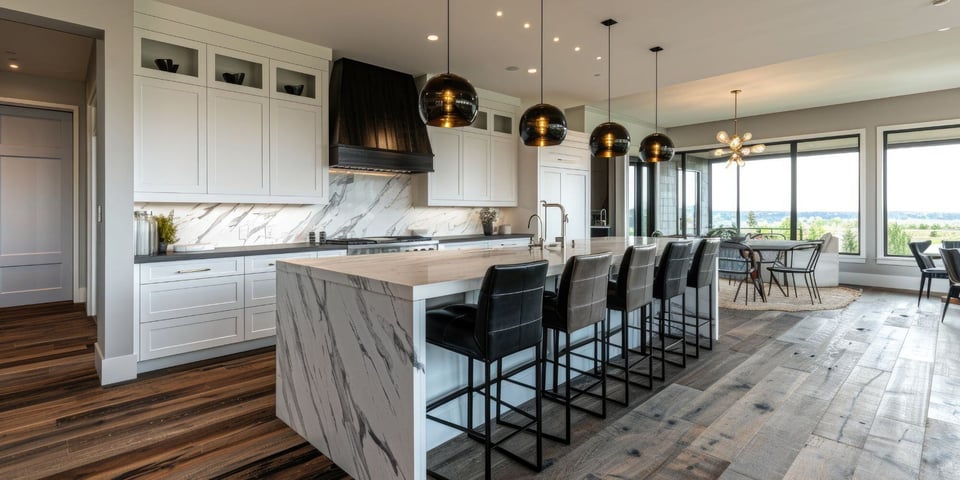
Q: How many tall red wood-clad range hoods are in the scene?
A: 0